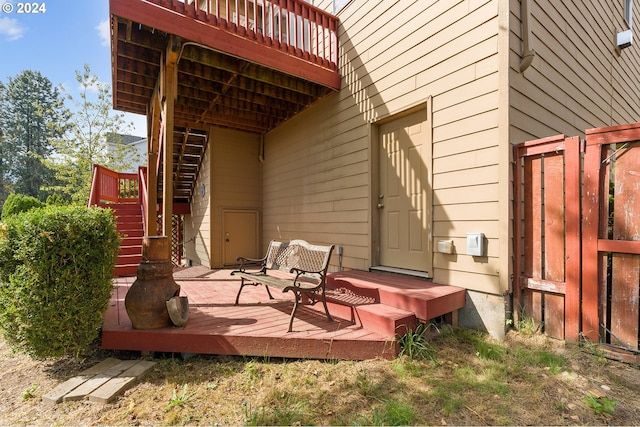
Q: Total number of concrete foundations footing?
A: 1